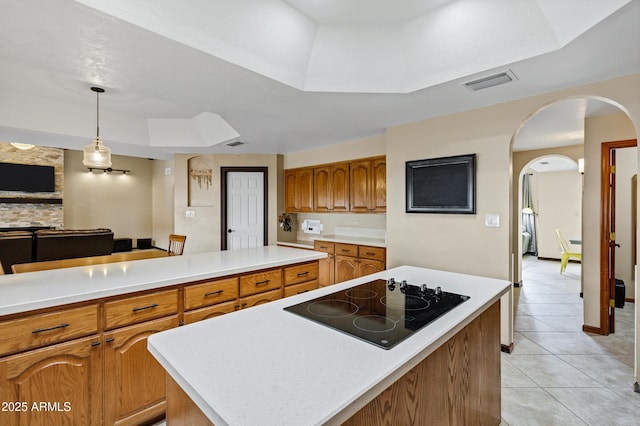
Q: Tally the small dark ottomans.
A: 2